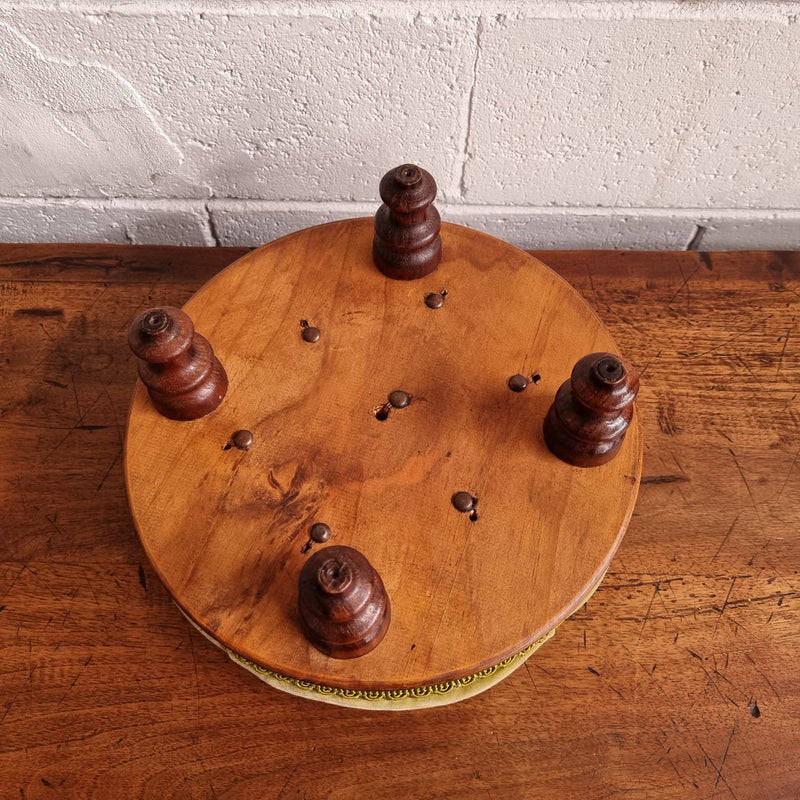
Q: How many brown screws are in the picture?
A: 7